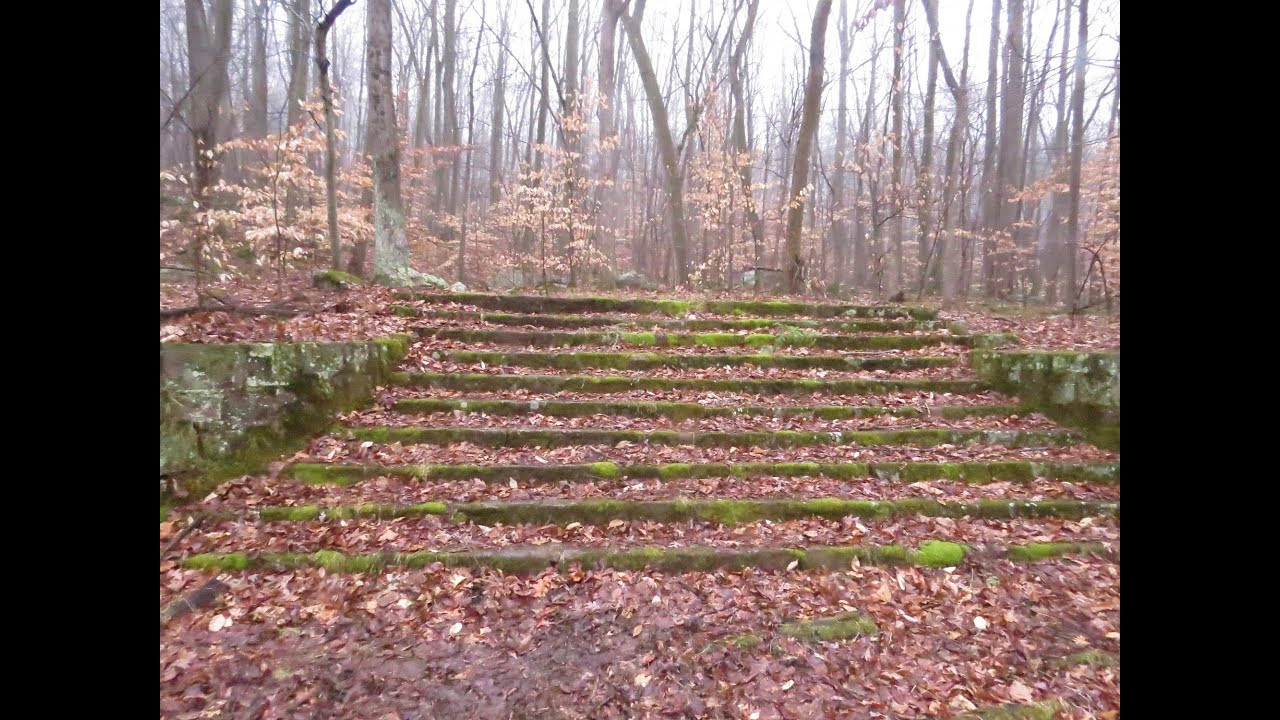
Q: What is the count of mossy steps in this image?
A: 10